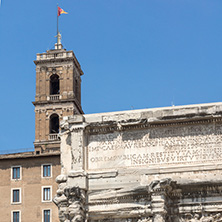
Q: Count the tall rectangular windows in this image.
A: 6